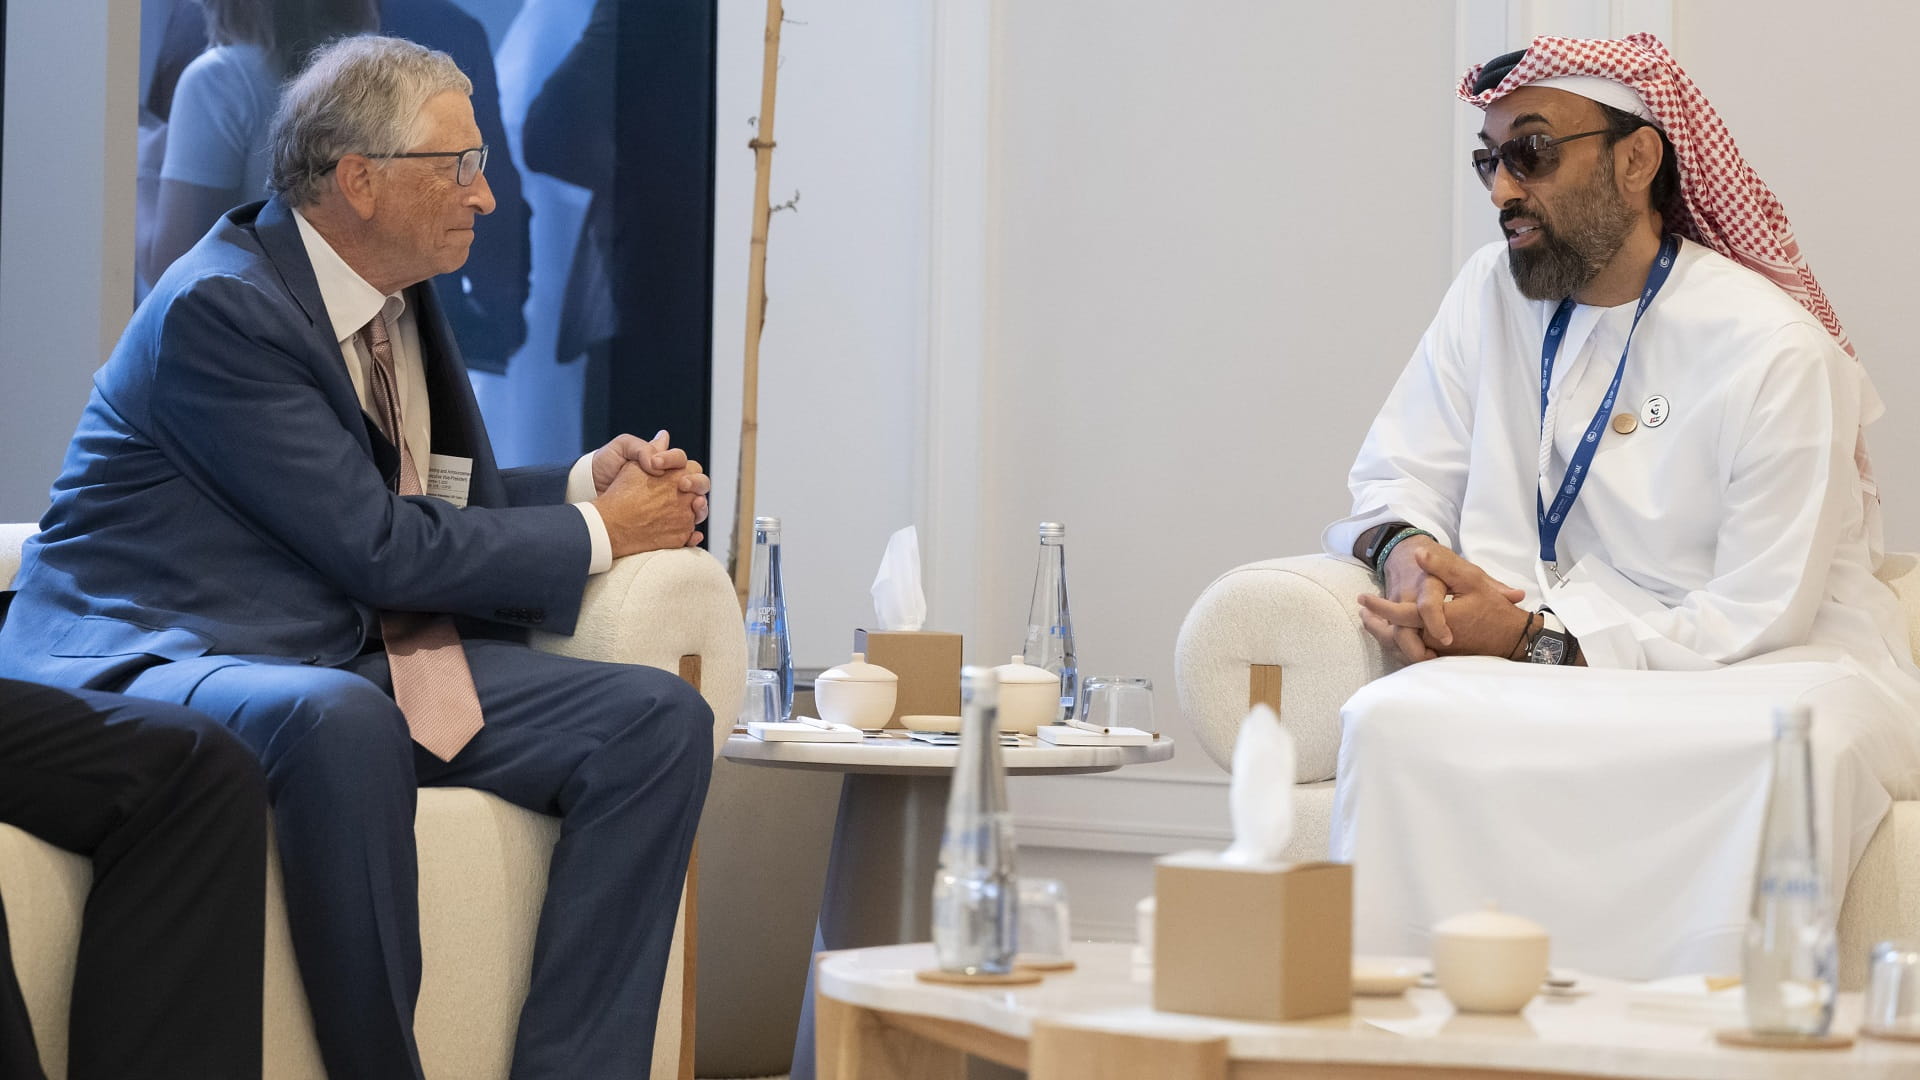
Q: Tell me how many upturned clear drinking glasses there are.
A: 4